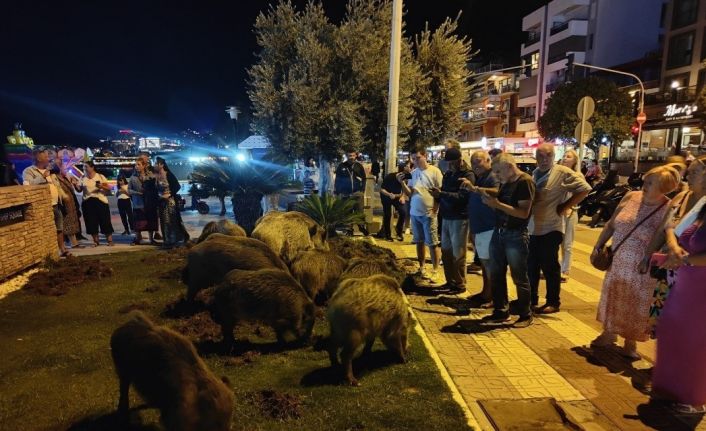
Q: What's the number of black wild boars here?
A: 8